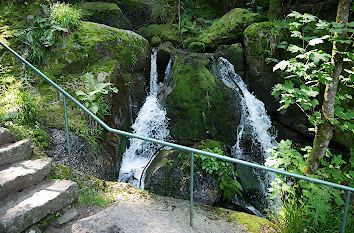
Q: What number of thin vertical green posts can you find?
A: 3